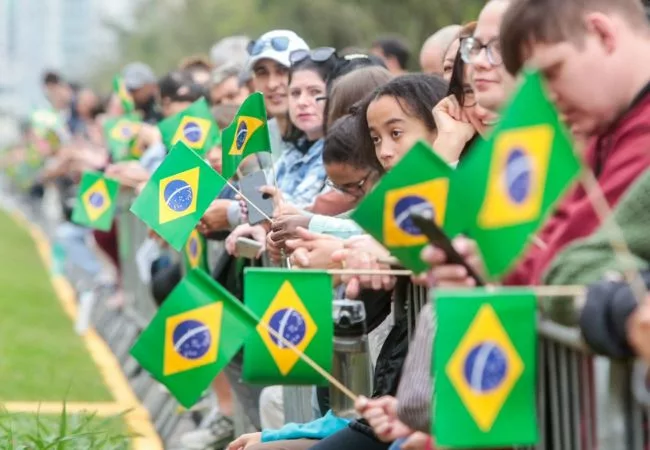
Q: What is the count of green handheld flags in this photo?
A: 12